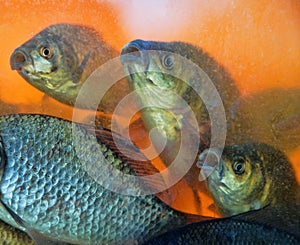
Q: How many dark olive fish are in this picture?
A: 3